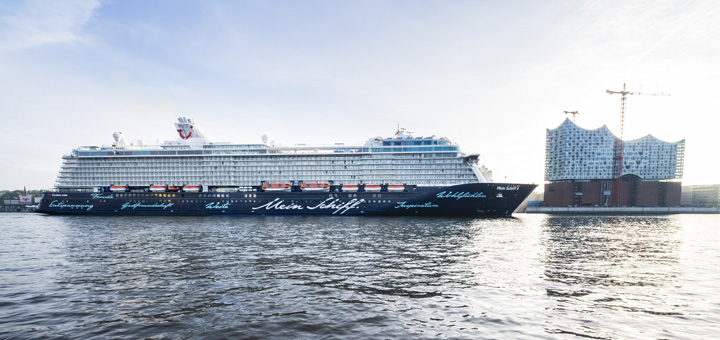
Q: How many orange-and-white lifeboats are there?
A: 8